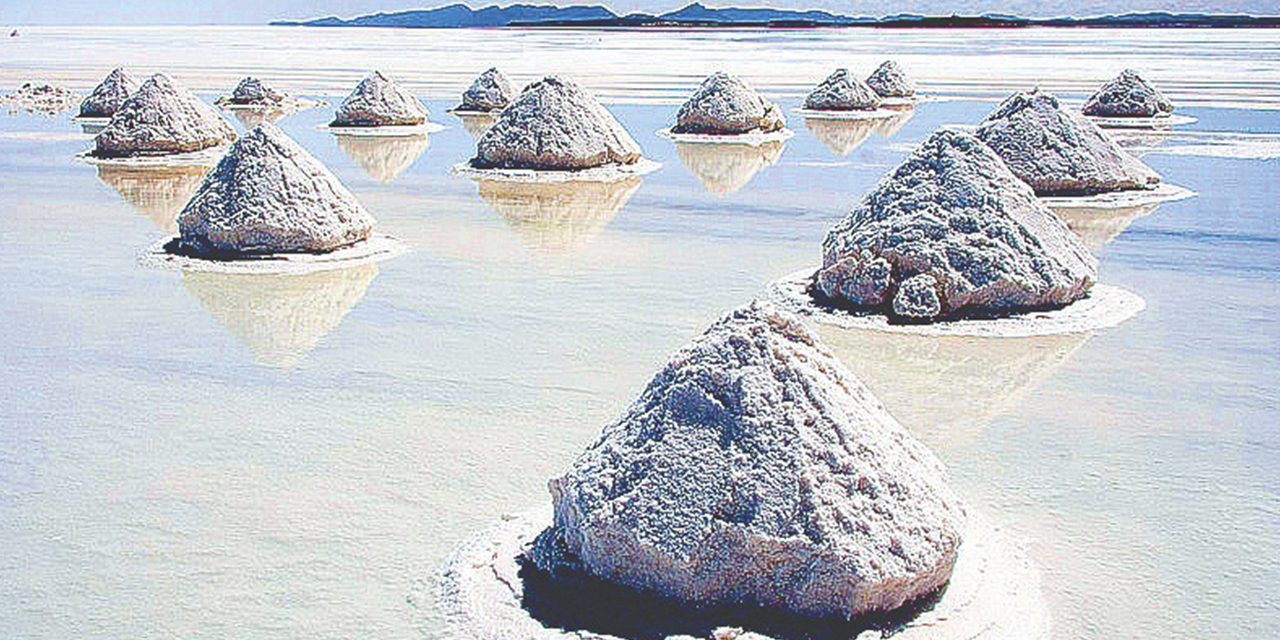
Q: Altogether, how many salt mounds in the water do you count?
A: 14